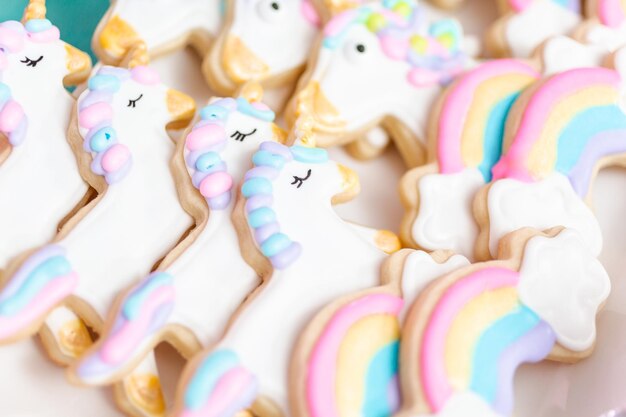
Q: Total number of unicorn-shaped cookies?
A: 7